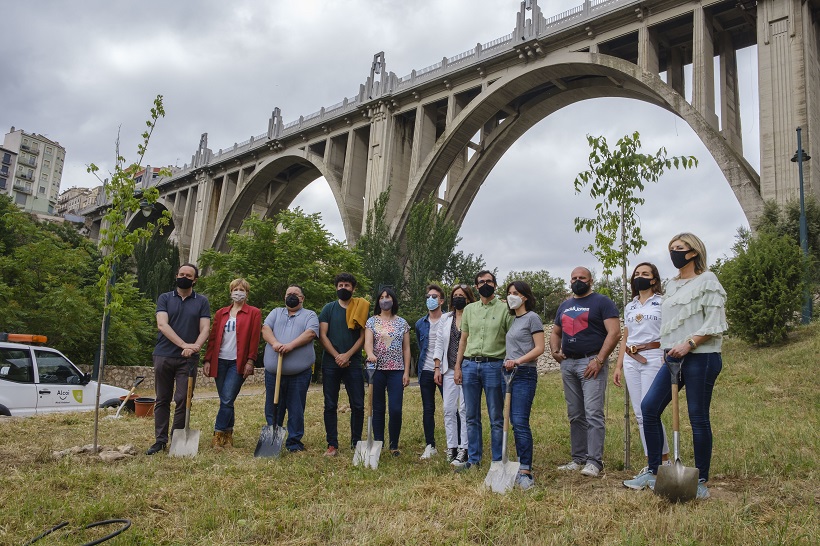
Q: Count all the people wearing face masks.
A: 12